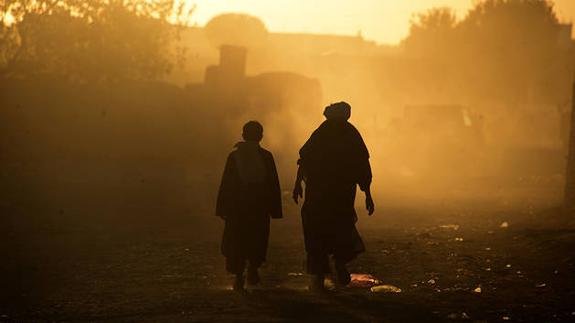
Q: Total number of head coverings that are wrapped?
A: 1